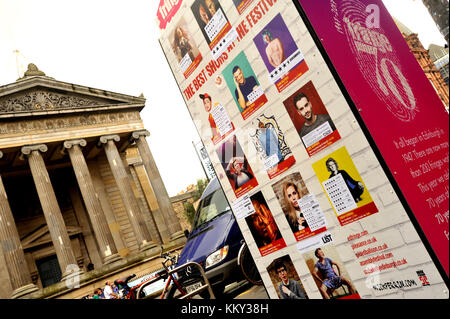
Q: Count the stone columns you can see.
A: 5